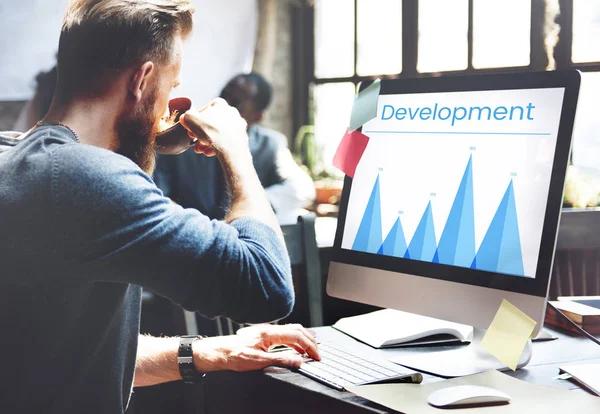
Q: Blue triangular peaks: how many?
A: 5